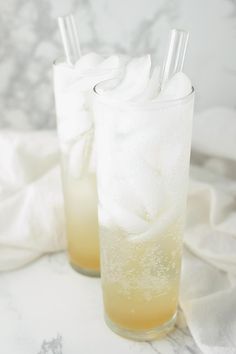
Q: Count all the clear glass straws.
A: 2